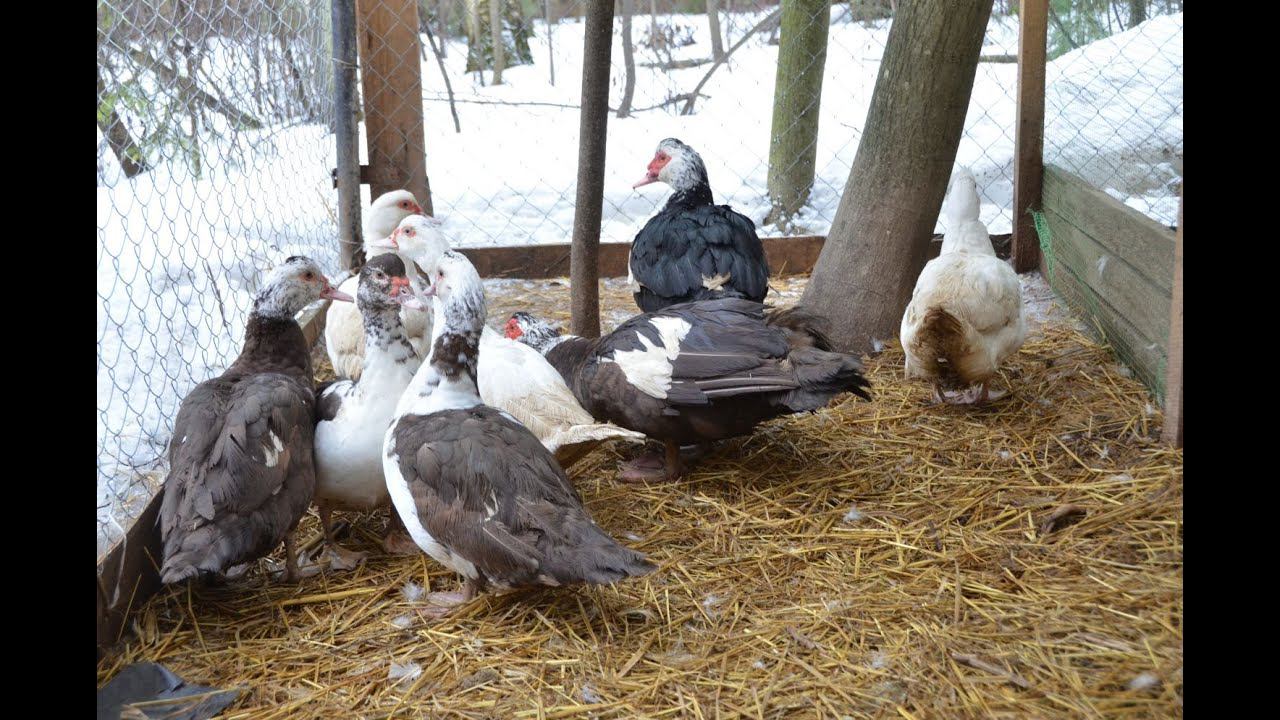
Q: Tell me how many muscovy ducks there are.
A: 8